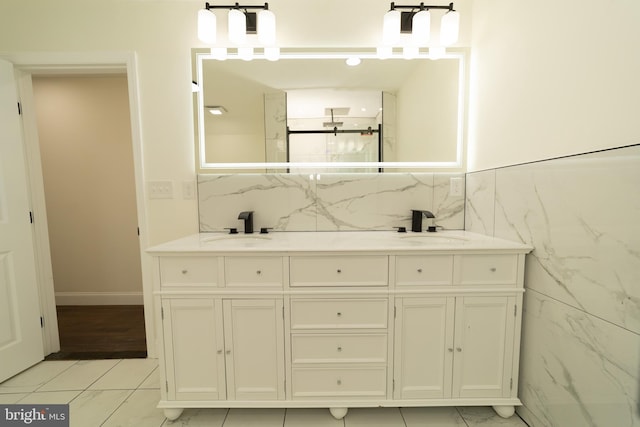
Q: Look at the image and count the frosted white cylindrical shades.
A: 6